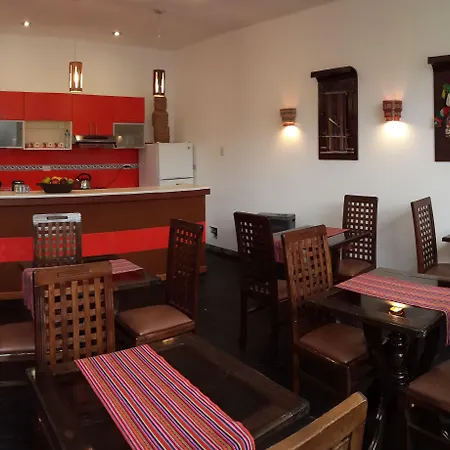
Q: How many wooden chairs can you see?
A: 10